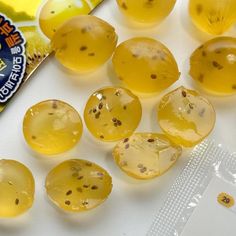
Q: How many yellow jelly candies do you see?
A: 11